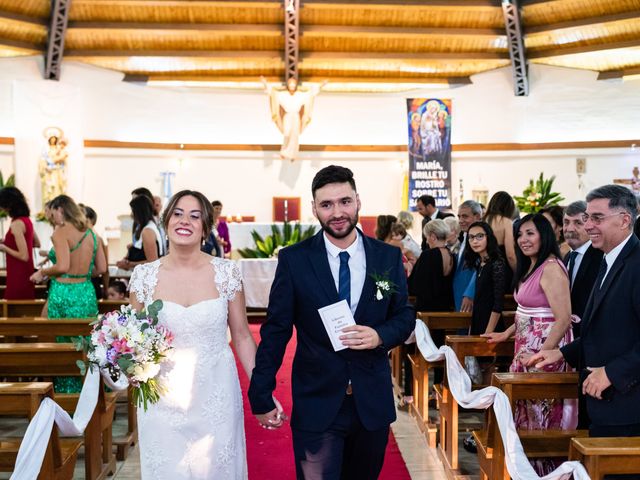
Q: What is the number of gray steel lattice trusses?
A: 3